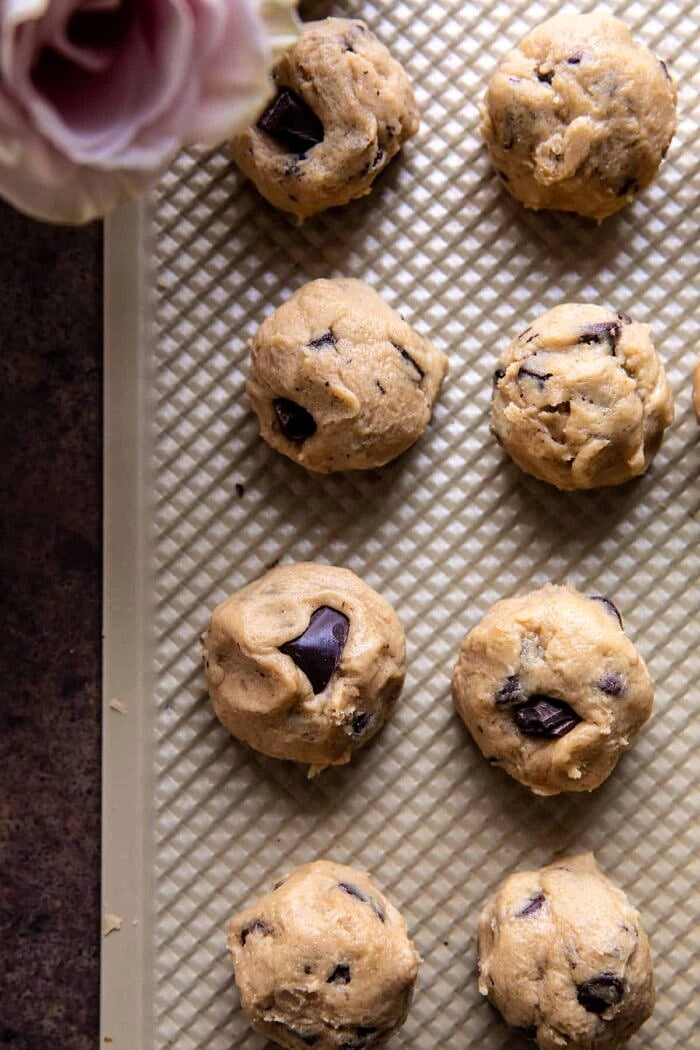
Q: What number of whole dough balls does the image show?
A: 8